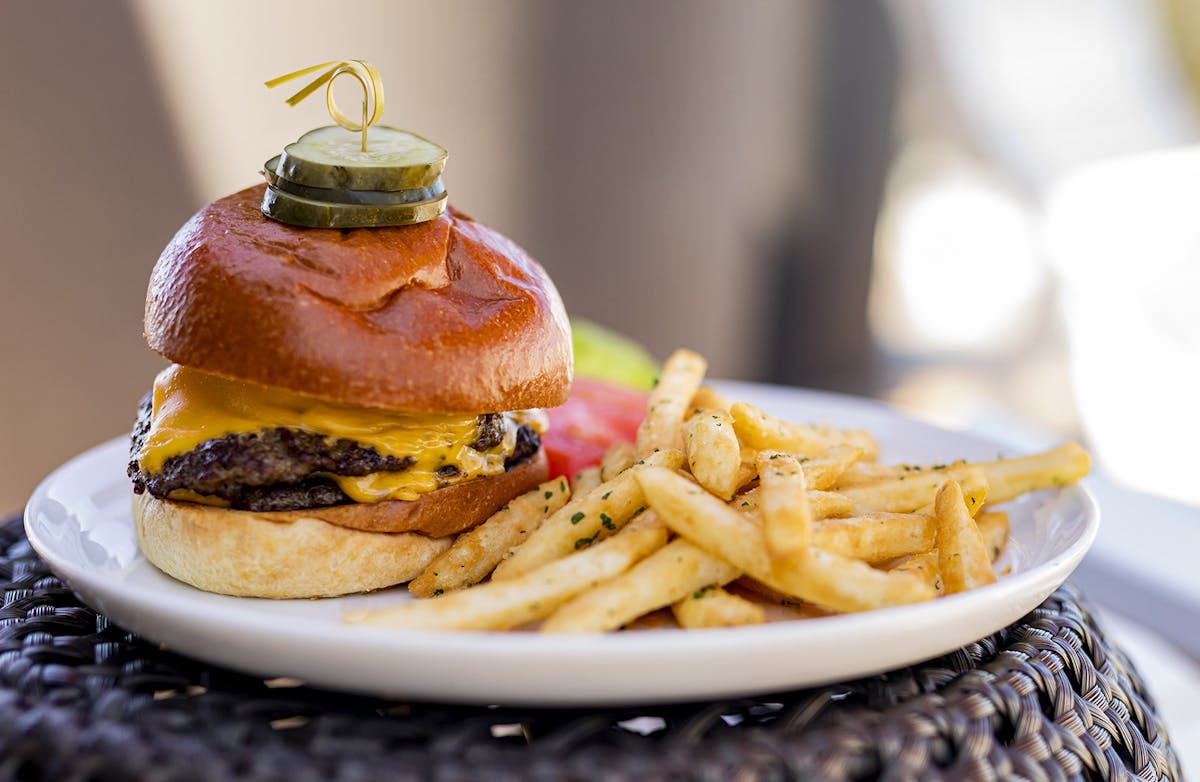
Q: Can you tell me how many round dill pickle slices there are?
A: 3